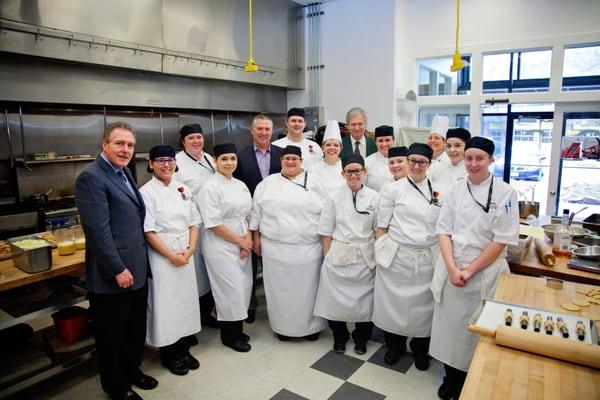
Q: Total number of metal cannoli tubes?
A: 6